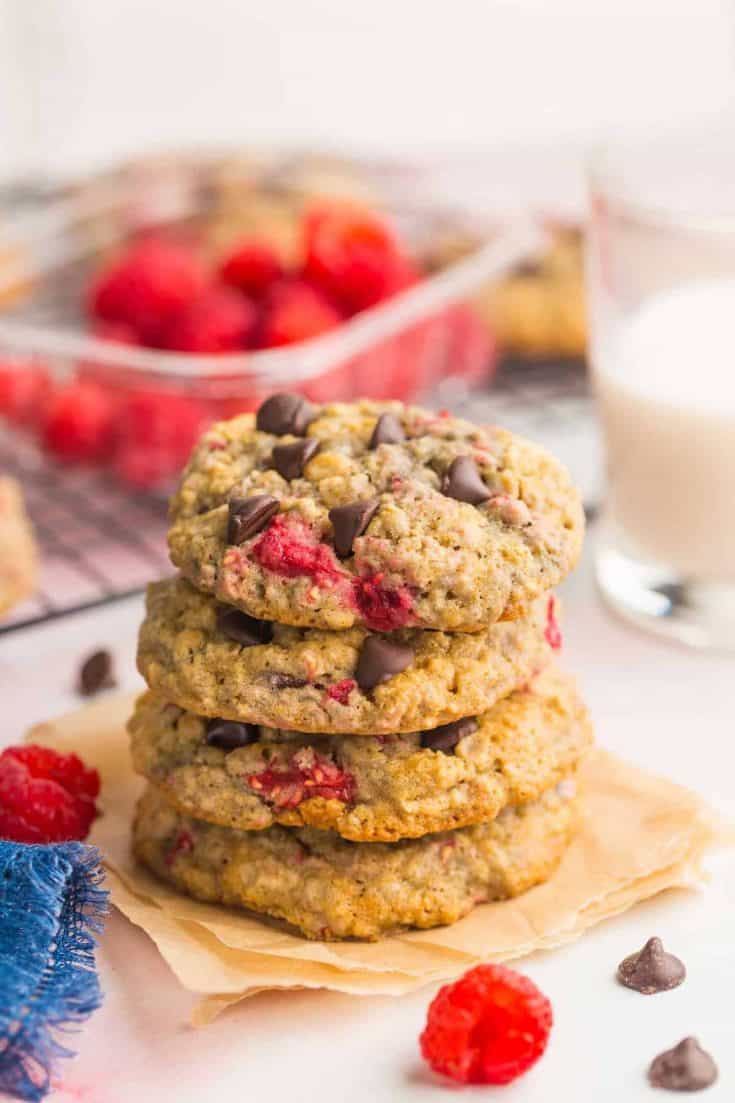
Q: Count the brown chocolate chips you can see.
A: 13